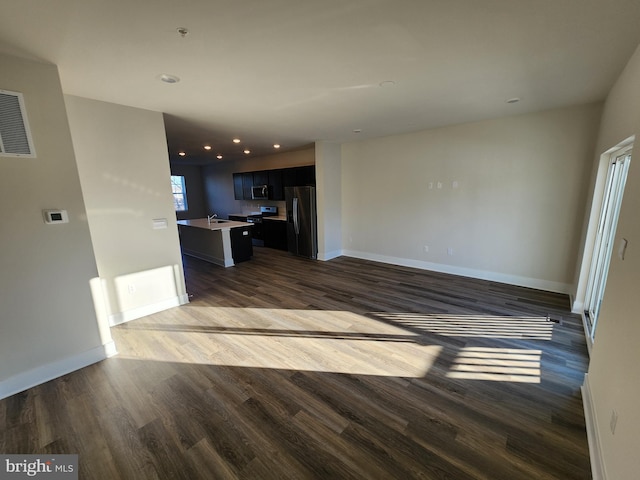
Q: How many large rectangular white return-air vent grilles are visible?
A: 1